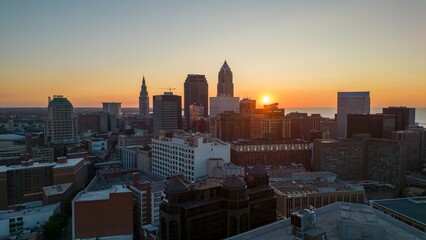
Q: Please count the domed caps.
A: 3